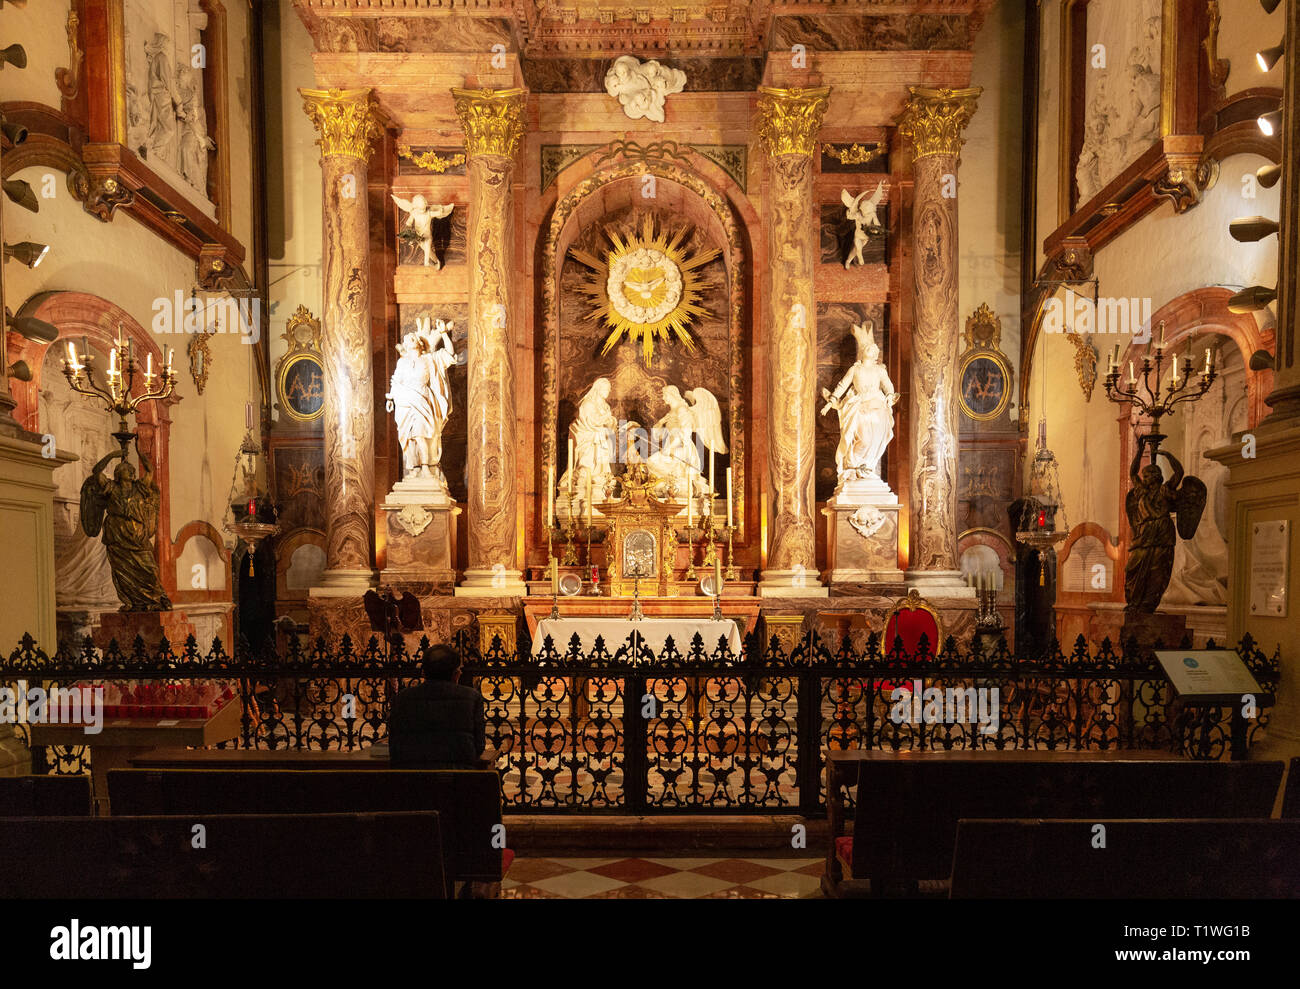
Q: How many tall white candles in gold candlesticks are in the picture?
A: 6